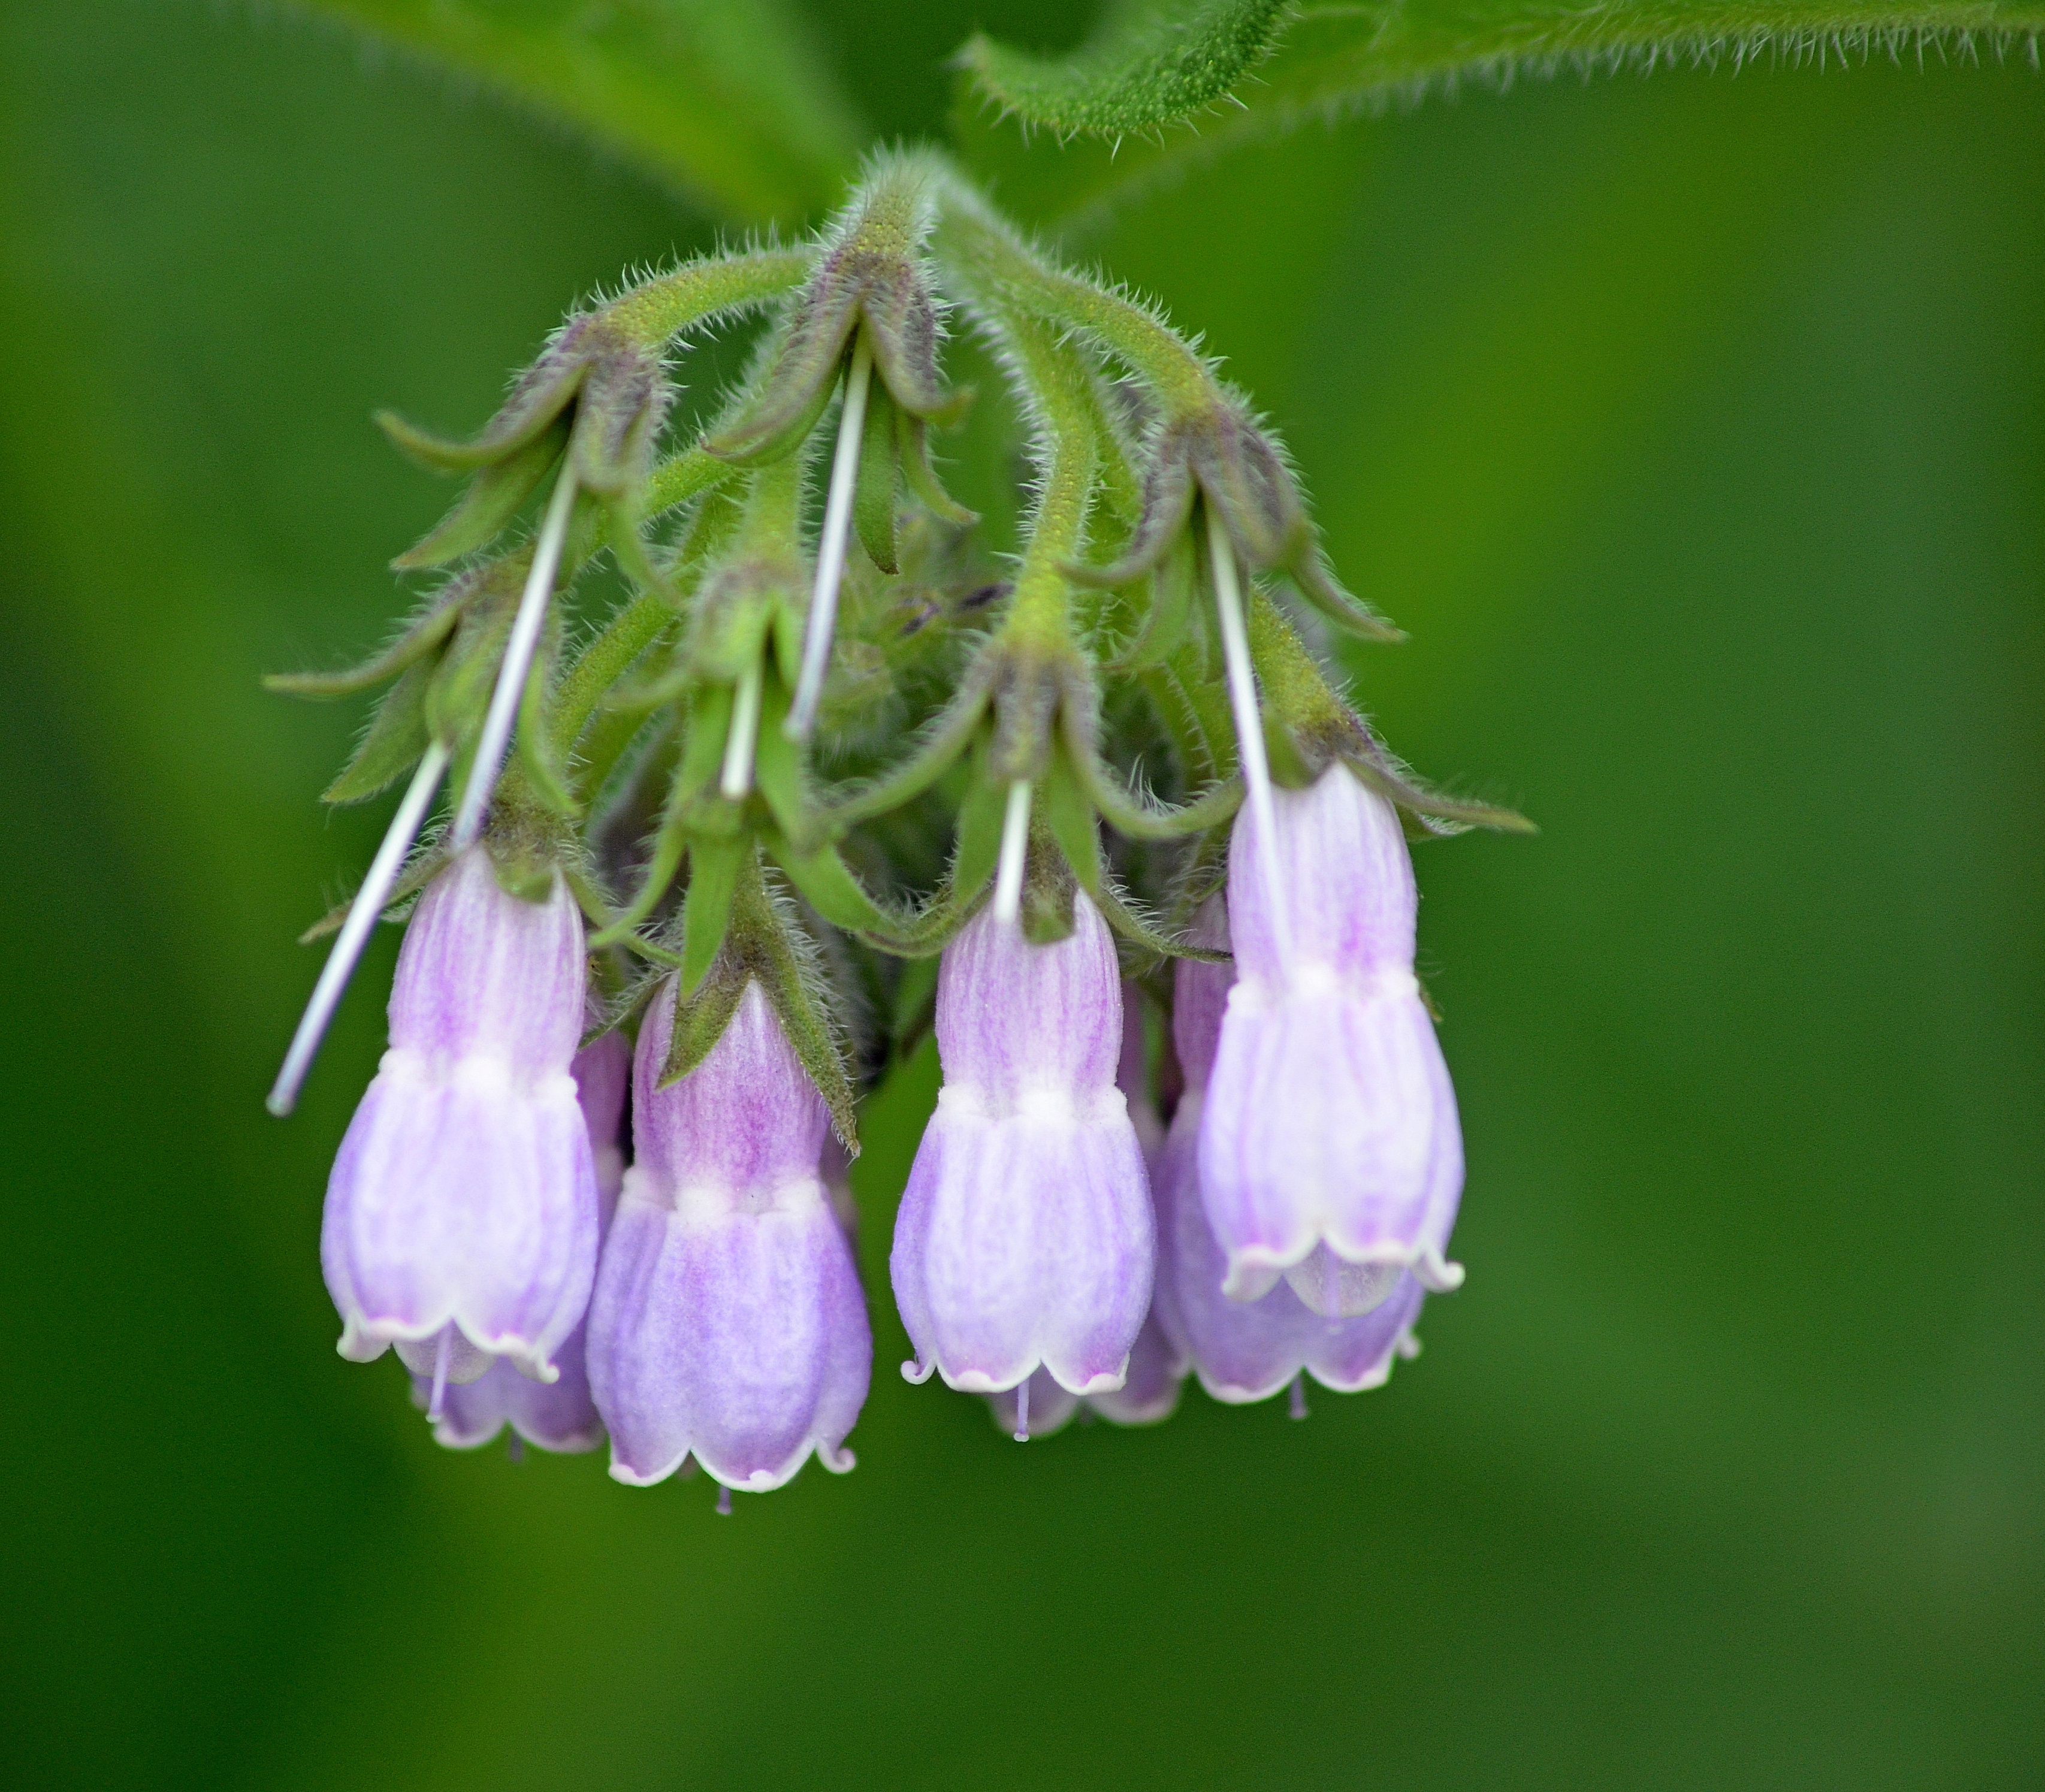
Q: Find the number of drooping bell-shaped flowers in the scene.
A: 7